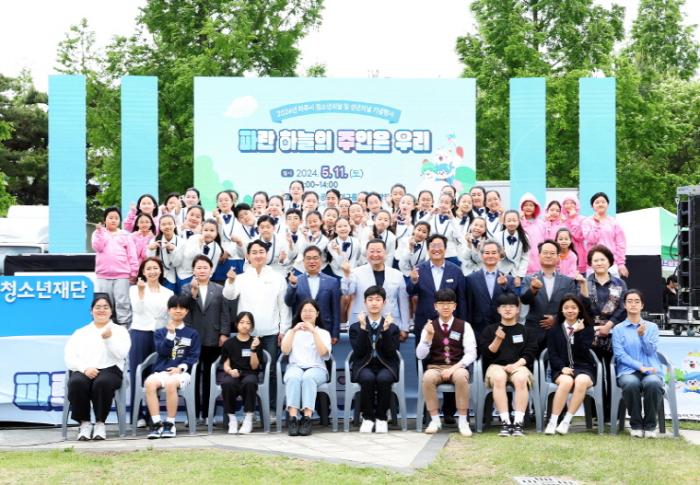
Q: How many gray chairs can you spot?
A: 9